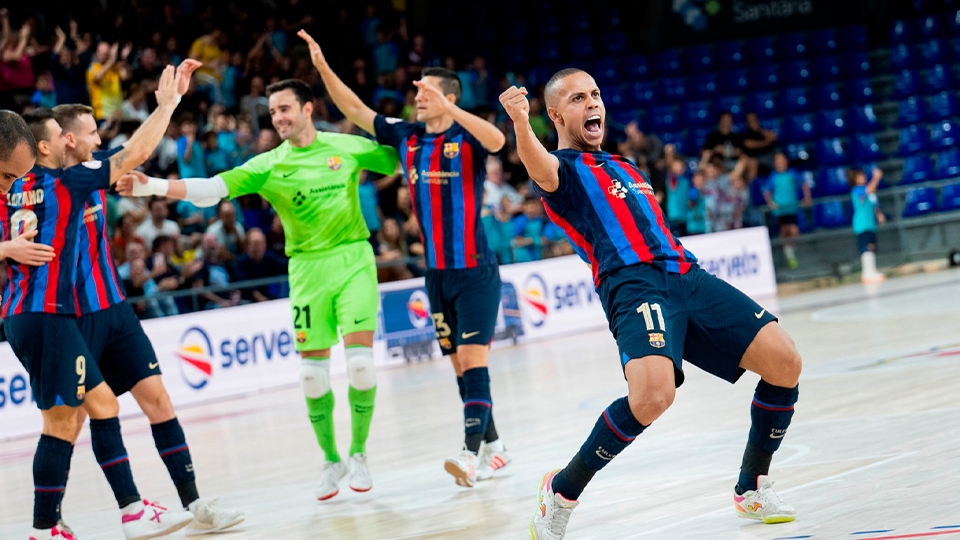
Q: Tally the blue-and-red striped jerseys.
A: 4